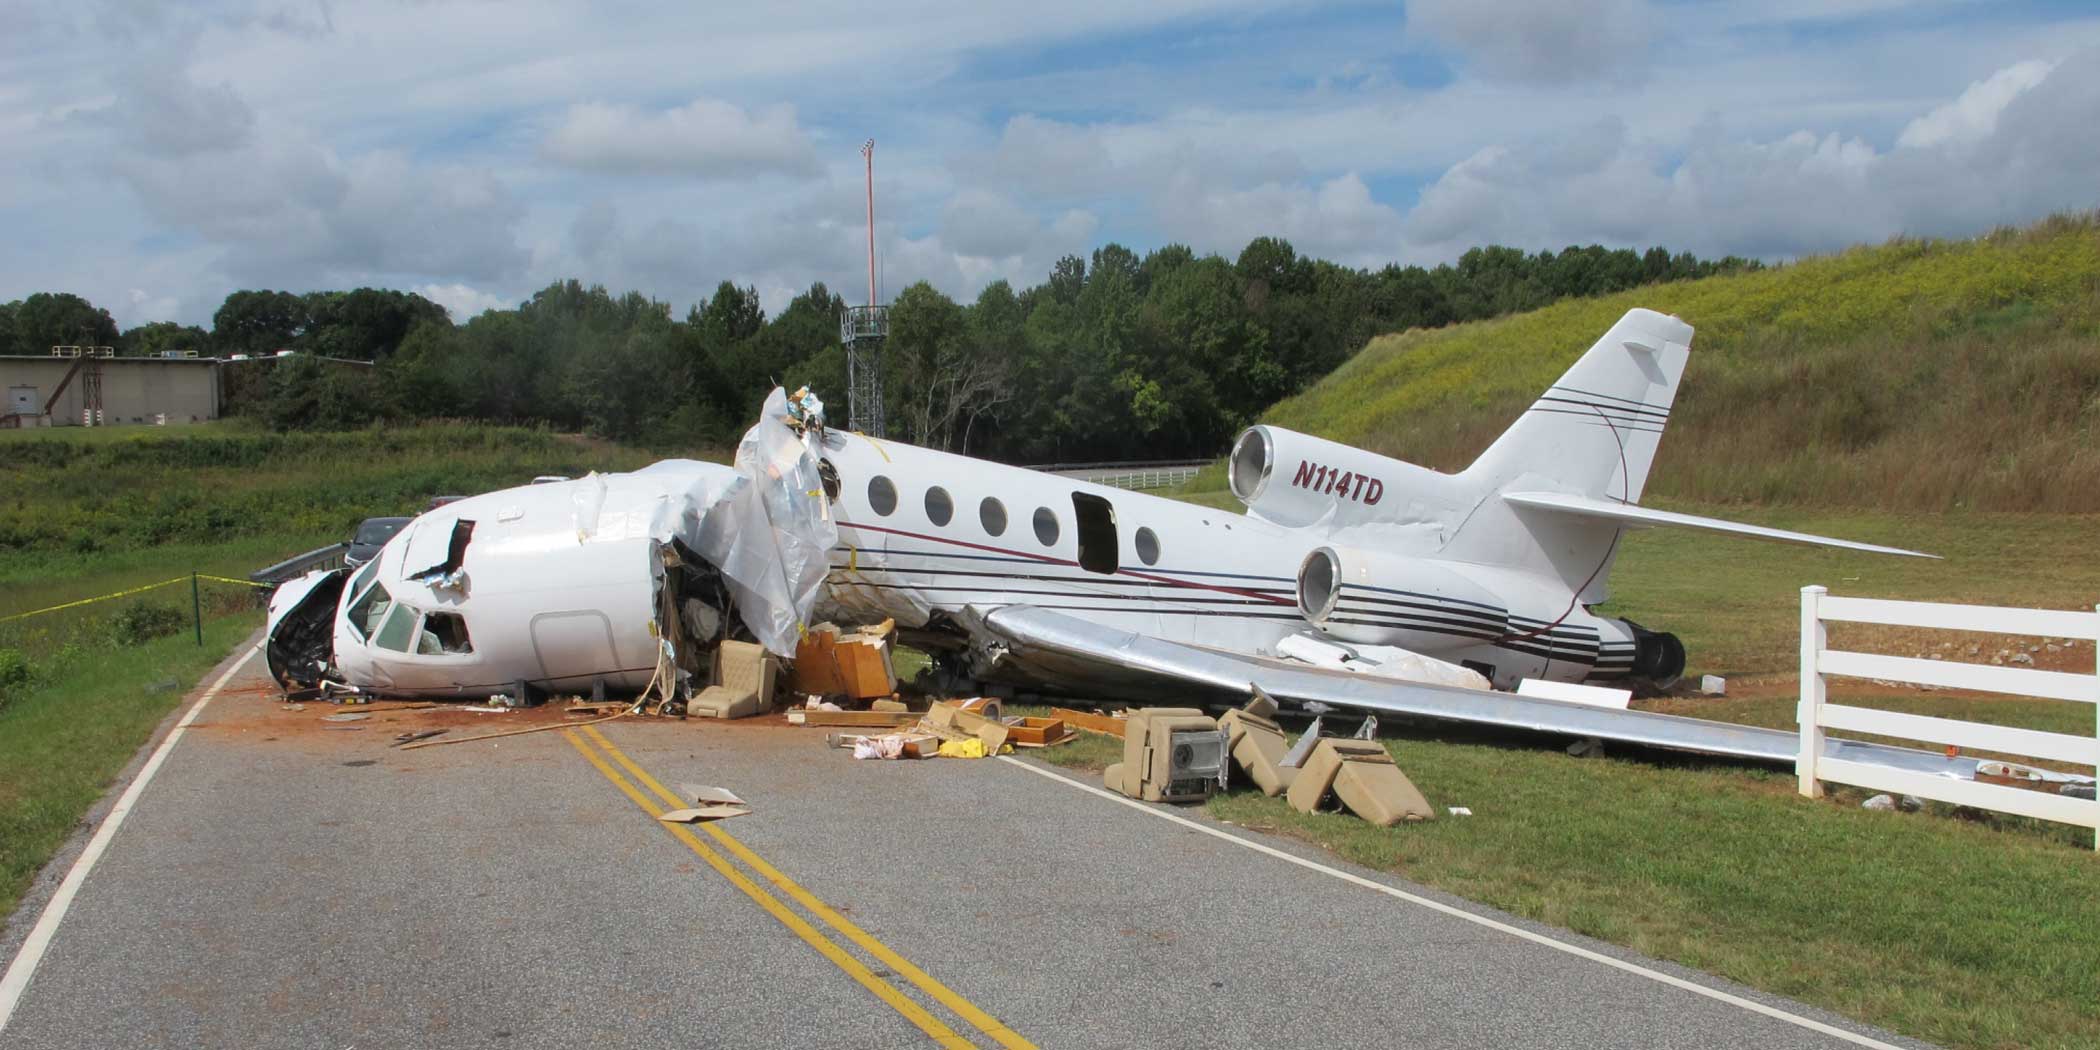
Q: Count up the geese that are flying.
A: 0